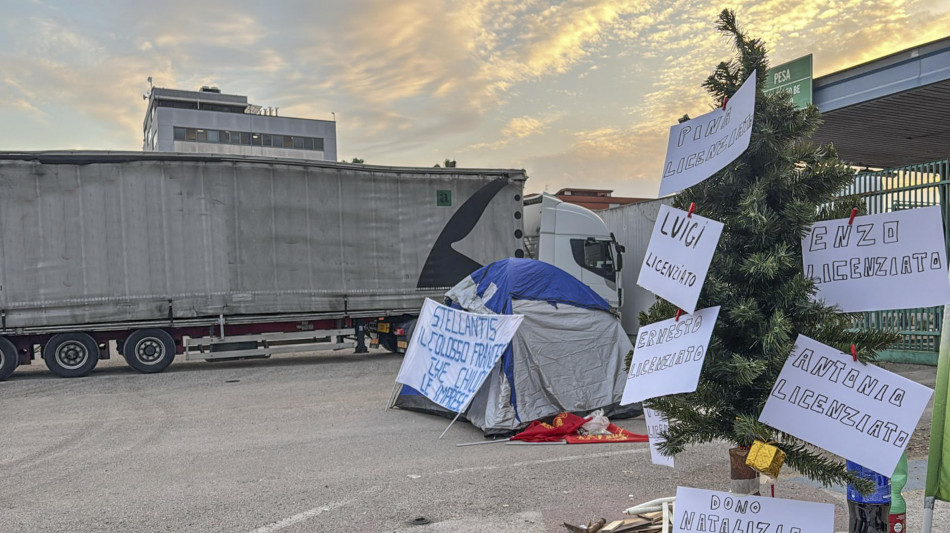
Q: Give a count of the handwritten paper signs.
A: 7